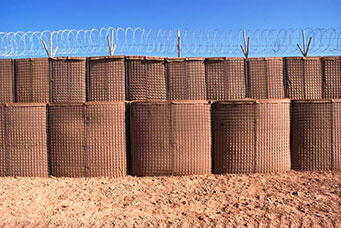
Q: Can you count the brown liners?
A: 15